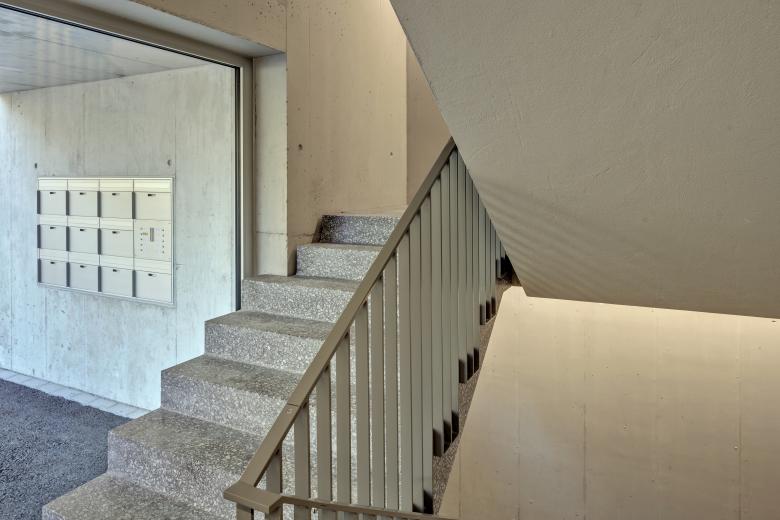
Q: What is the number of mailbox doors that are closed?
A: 11